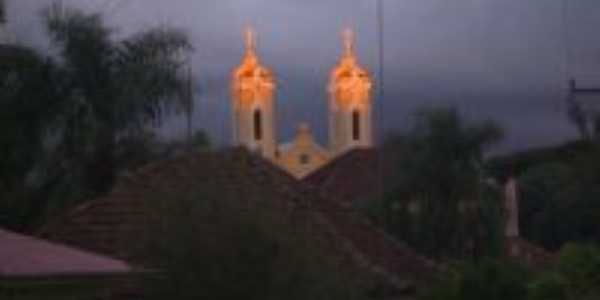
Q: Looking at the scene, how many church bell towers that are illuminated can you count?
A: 2